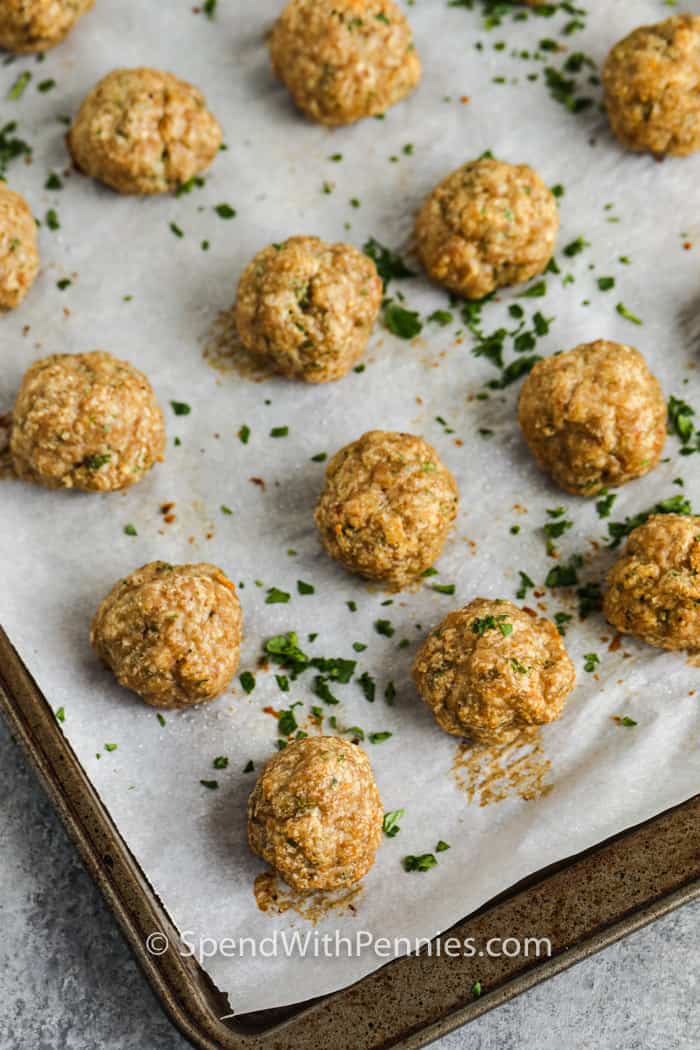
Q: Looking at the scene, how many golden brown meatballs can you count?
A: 14